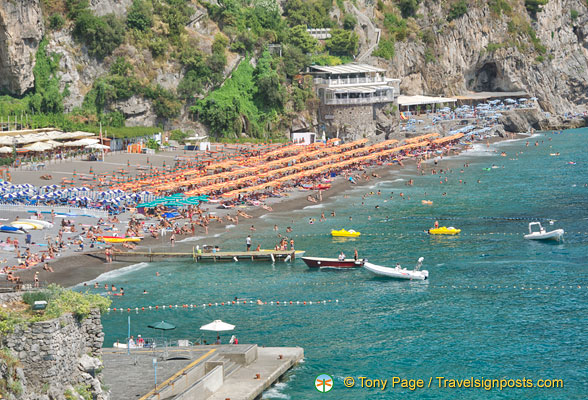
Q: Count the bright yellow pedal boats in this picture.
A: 2